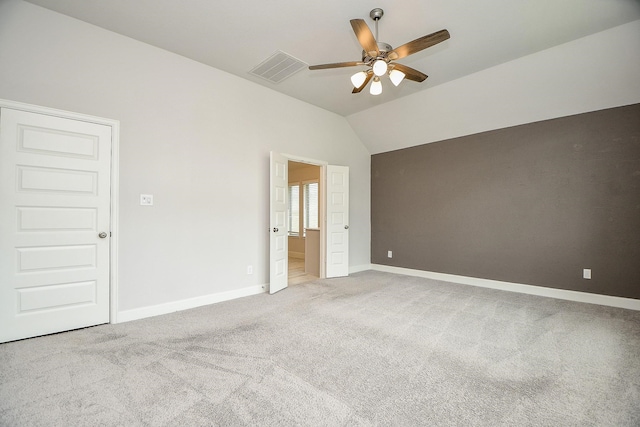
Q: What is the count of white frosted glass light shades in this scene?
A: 4